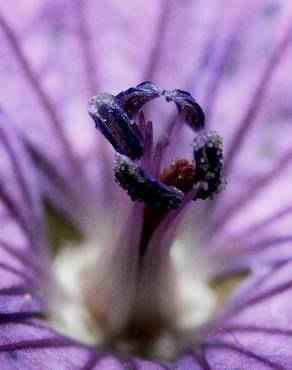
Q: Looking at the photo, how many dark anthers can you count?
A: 5